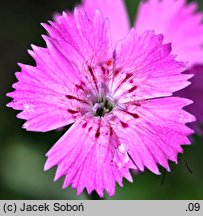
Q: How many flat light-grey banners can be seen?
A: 1